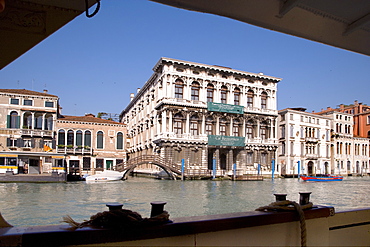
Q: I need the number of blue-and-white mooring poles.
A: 6